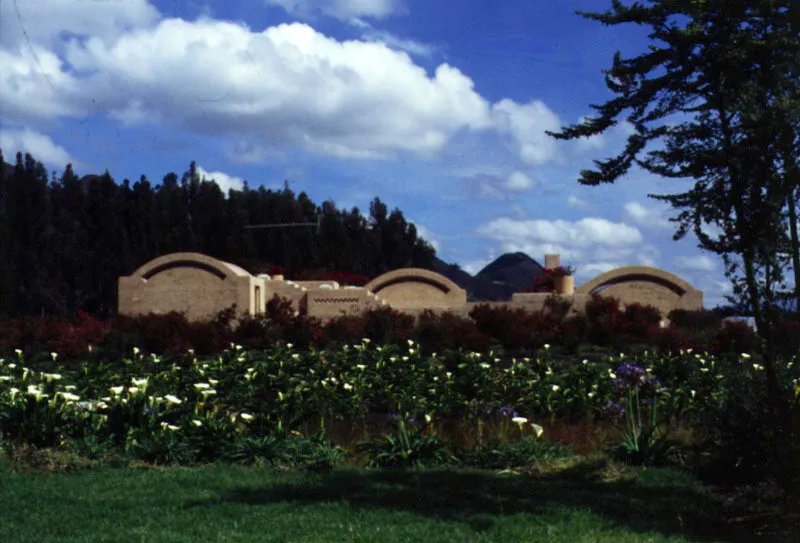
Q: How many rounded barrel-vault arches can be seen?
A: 3